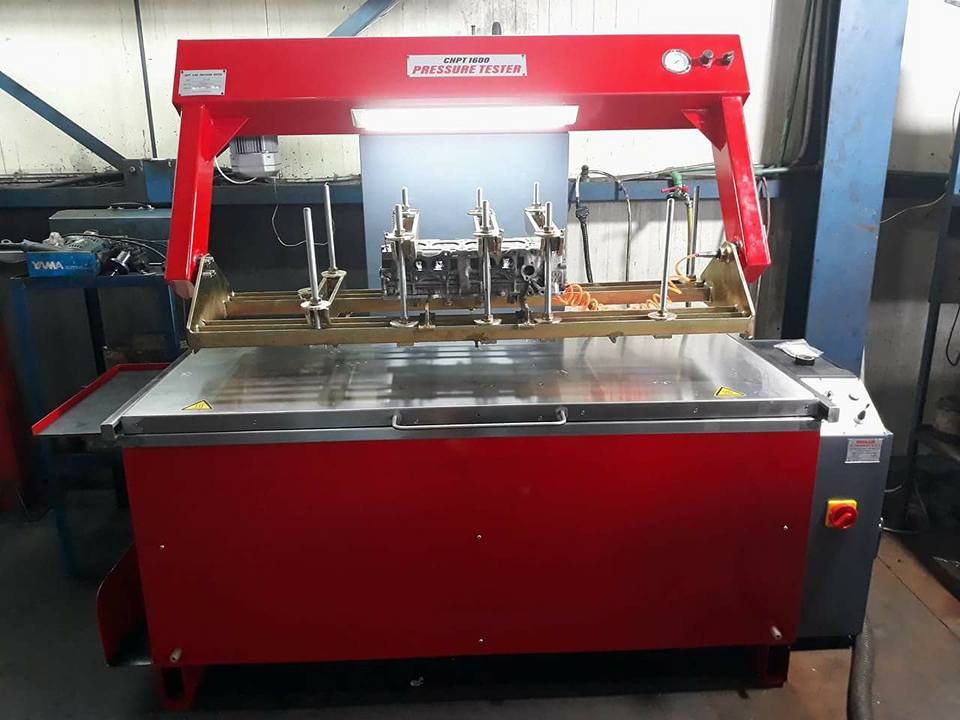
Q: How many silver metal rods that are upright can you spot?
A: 10